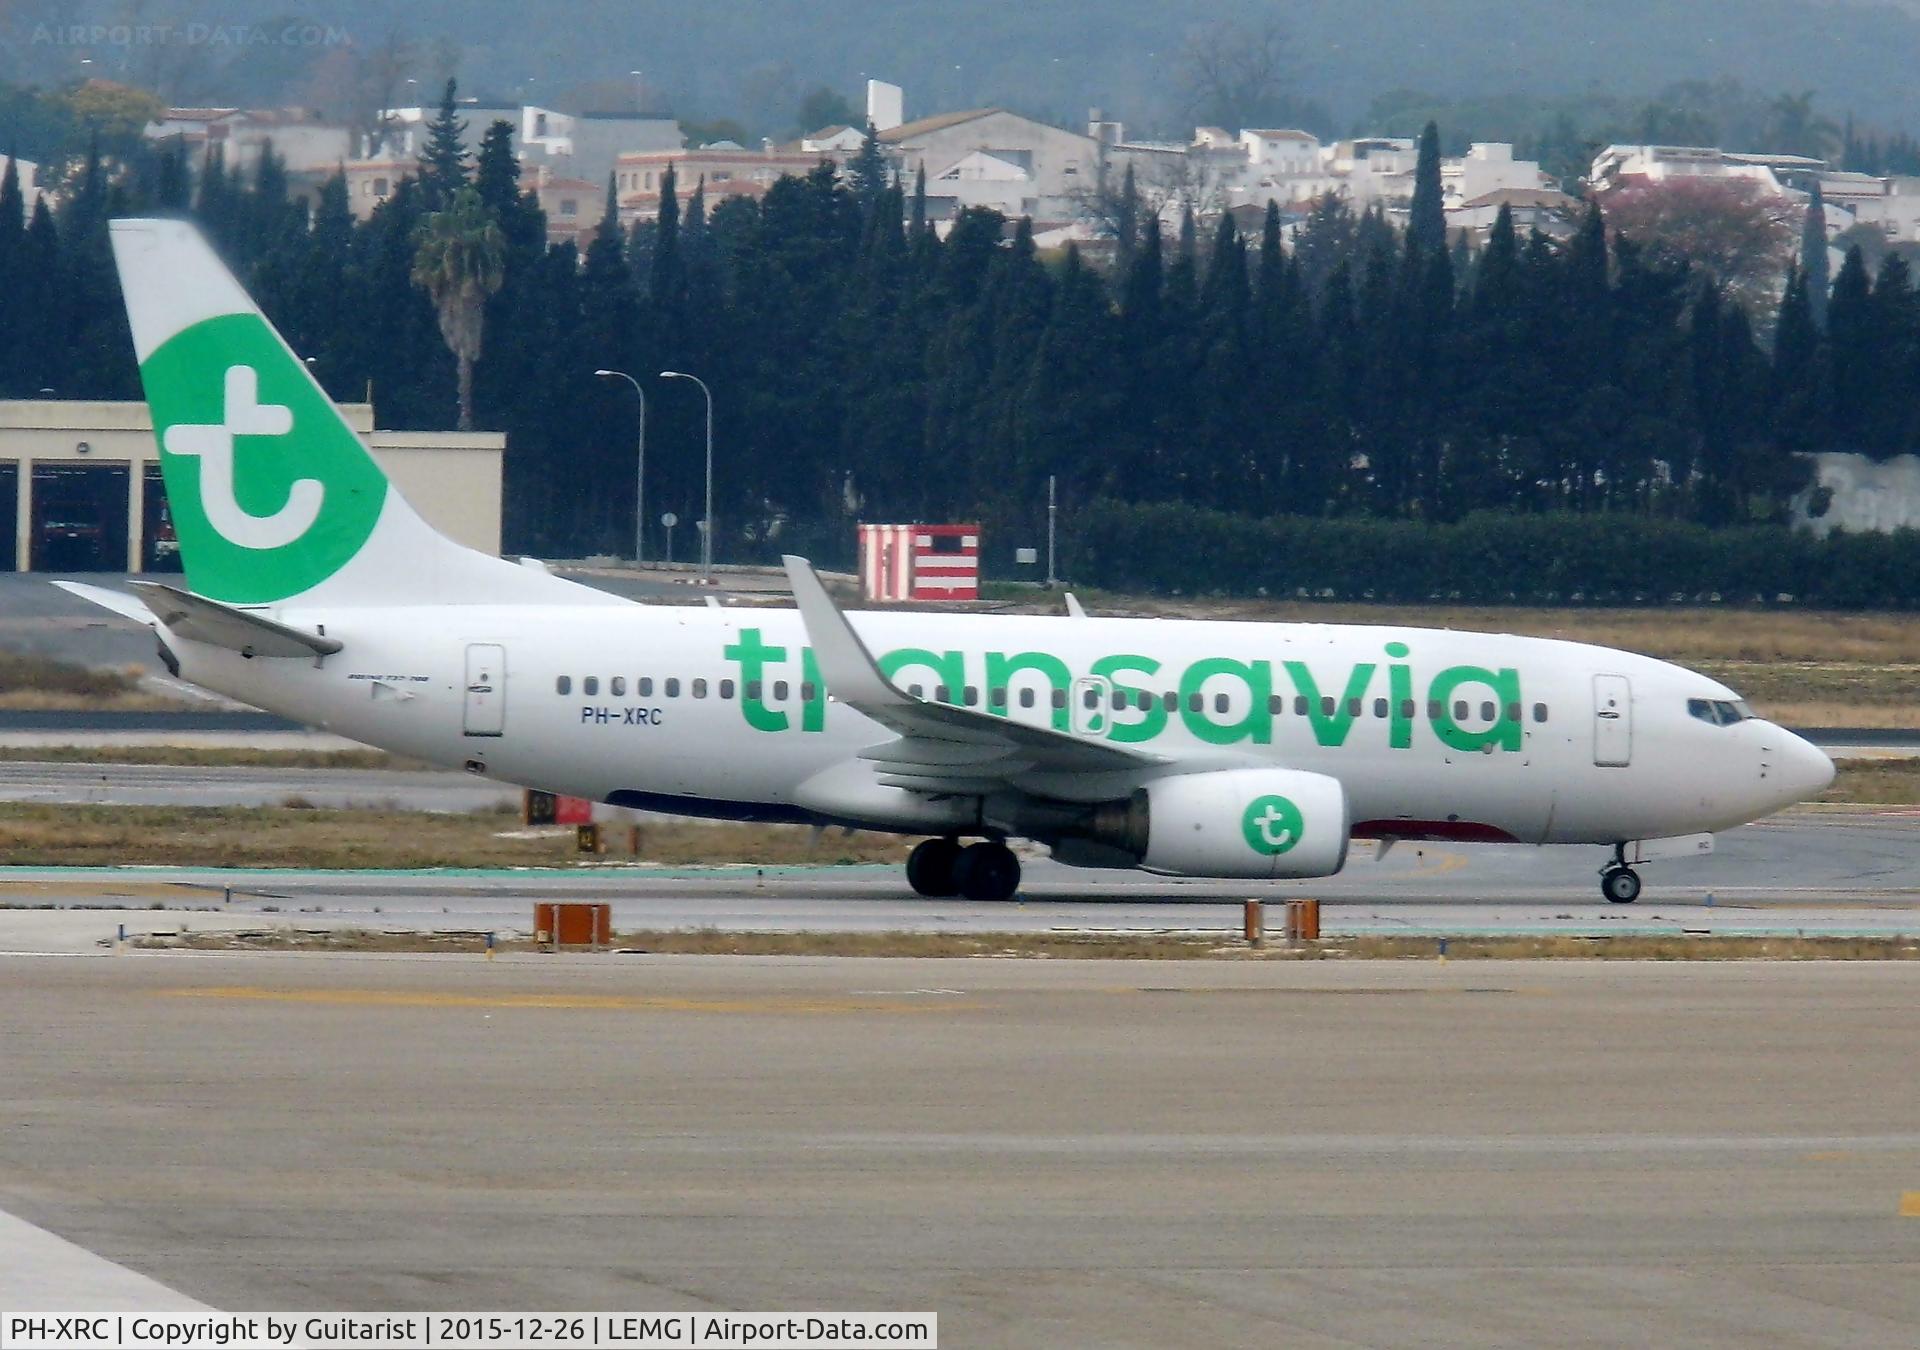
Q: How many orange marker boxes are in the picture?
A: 3